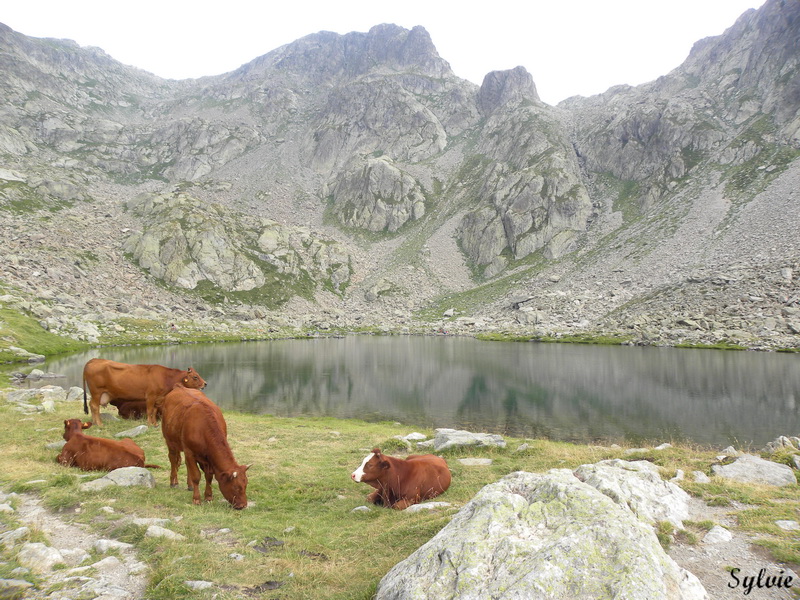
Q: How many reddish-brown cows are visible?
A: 5